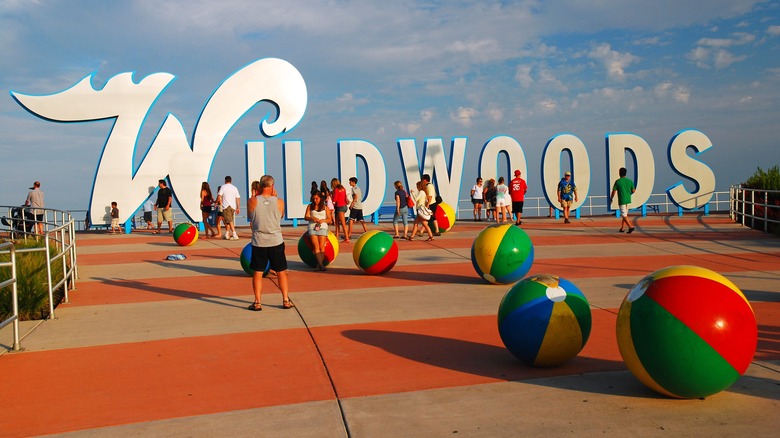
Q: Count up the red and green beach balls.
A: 5